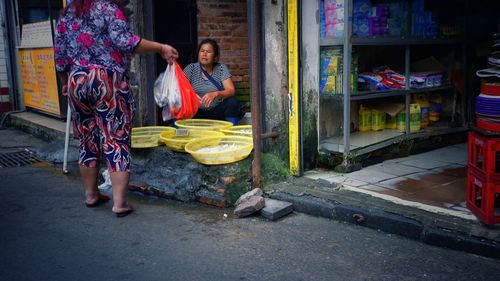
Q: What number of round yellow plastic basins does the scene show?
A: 5